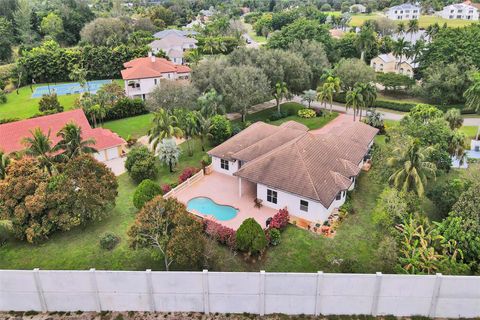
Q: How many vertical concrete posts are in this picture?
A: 8